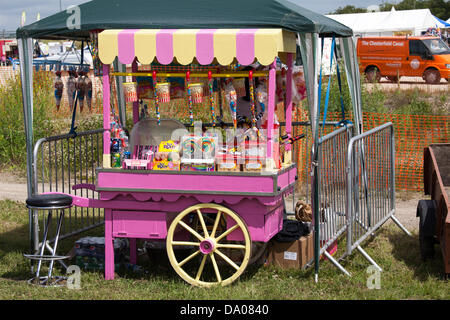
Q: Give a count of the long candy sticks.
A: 4